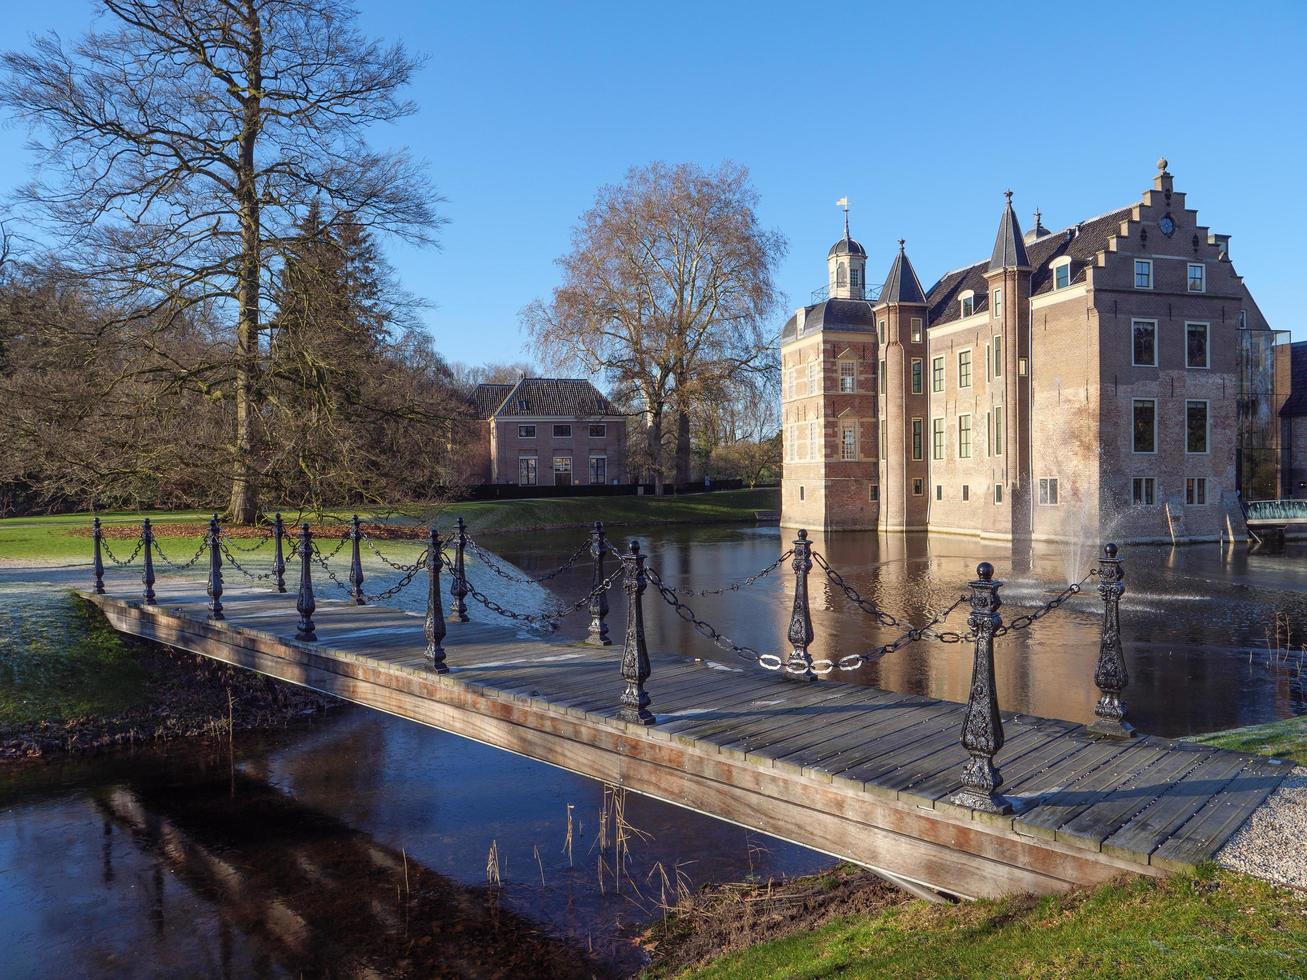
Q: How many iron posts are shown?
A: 13